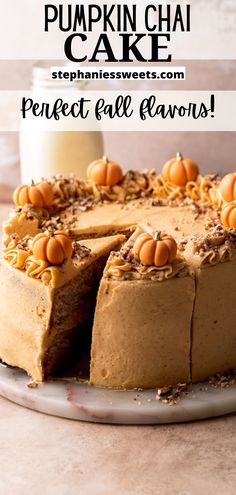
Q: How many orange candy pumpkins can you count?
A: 7